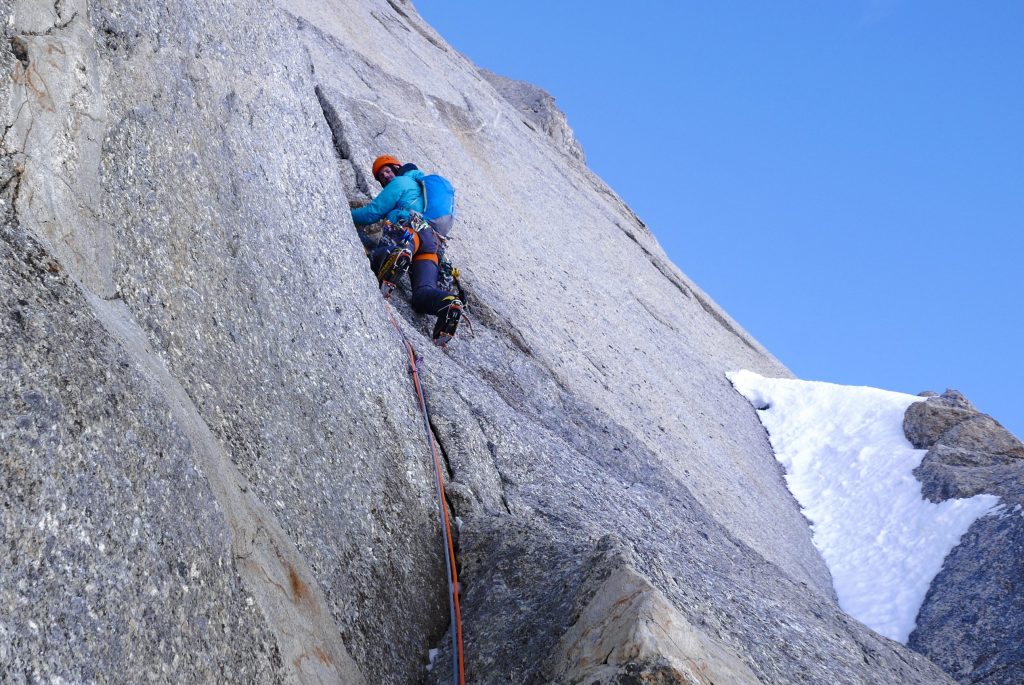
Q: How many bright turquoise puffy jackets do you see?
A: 1